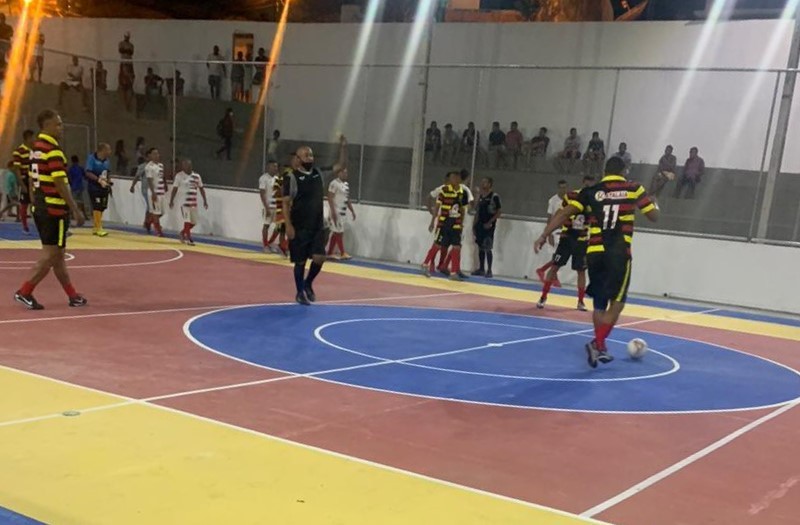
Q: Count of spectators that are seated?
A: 15